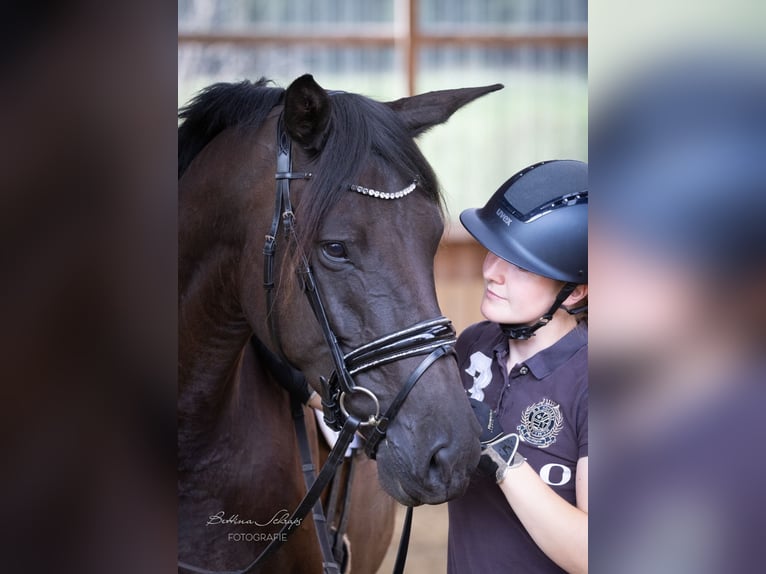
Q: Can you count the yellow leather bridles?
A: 0